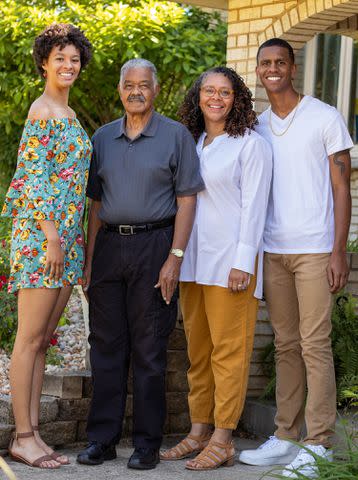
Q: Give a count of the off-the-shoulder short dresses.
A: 1